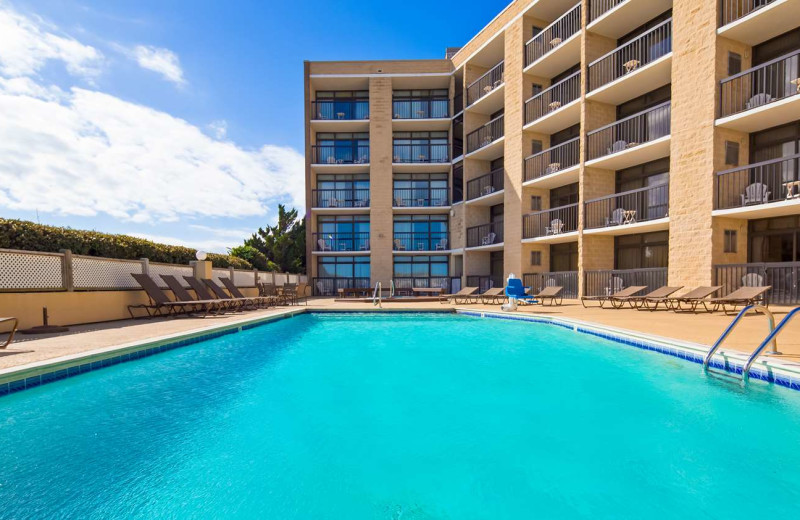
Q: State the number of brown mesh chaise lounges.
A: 14